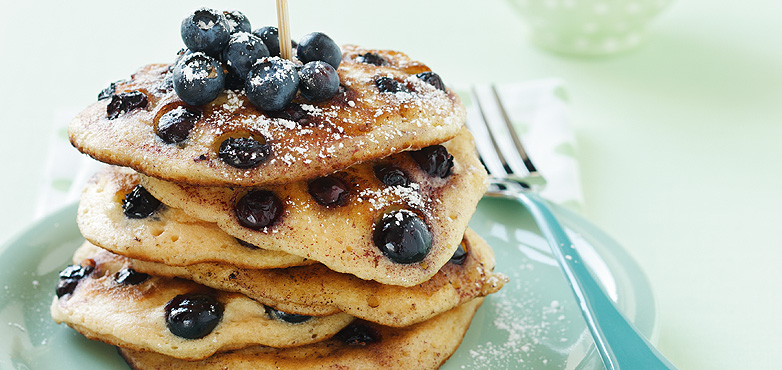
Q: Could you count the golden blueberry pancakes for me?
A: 6